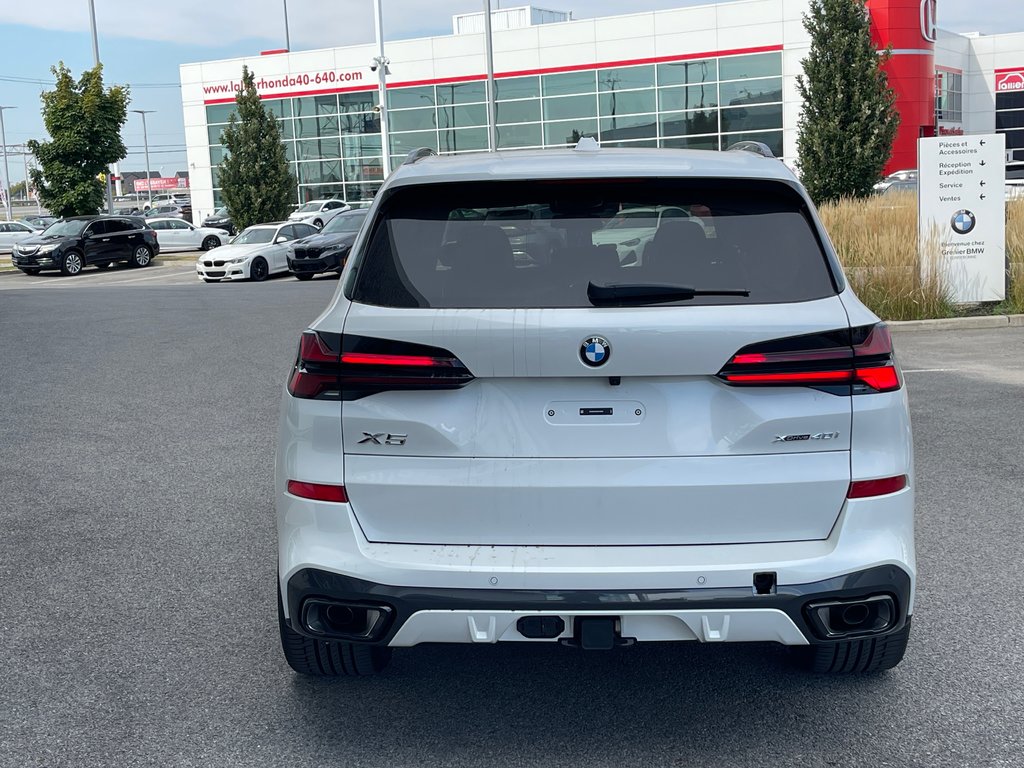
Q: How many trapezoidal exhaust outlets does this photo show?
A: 2